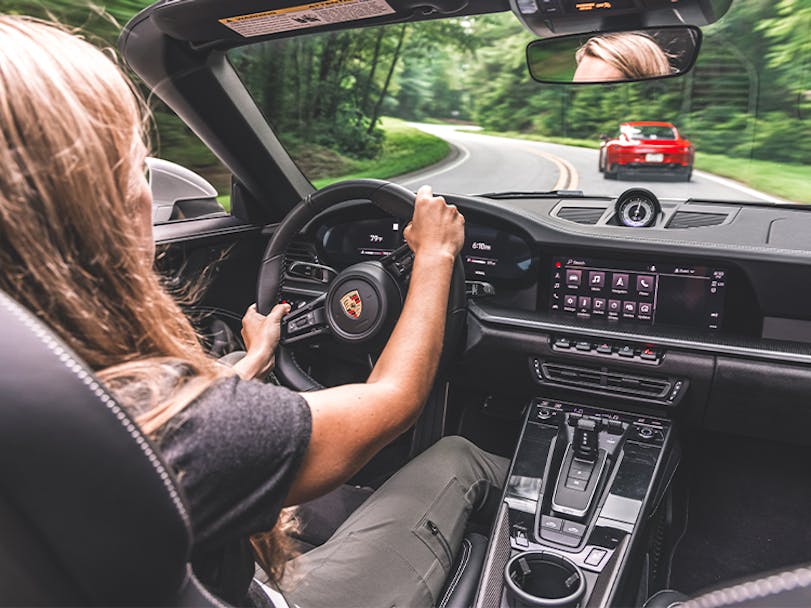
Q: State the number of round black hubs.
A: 1